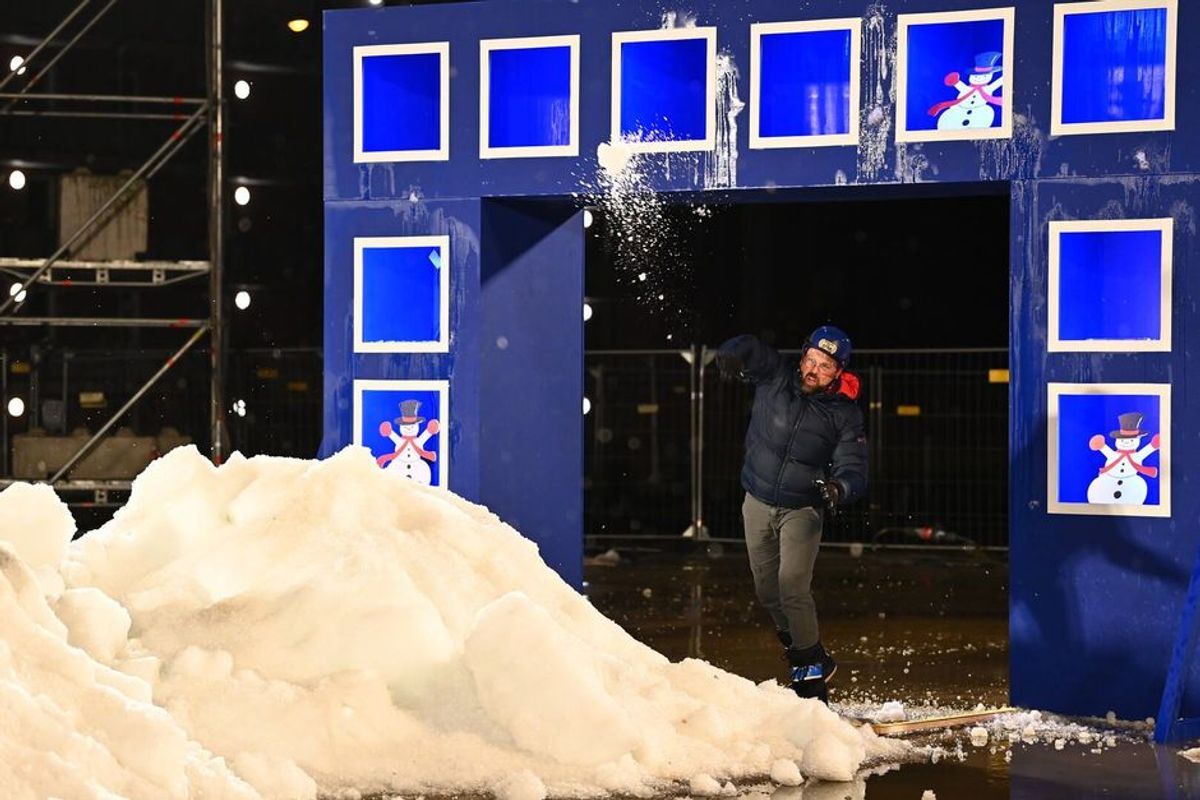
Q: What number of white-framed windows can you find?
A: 10